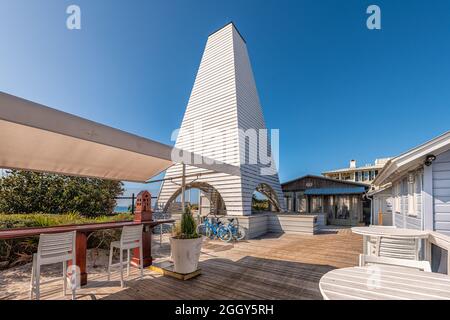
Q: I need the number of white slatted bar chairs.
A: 2